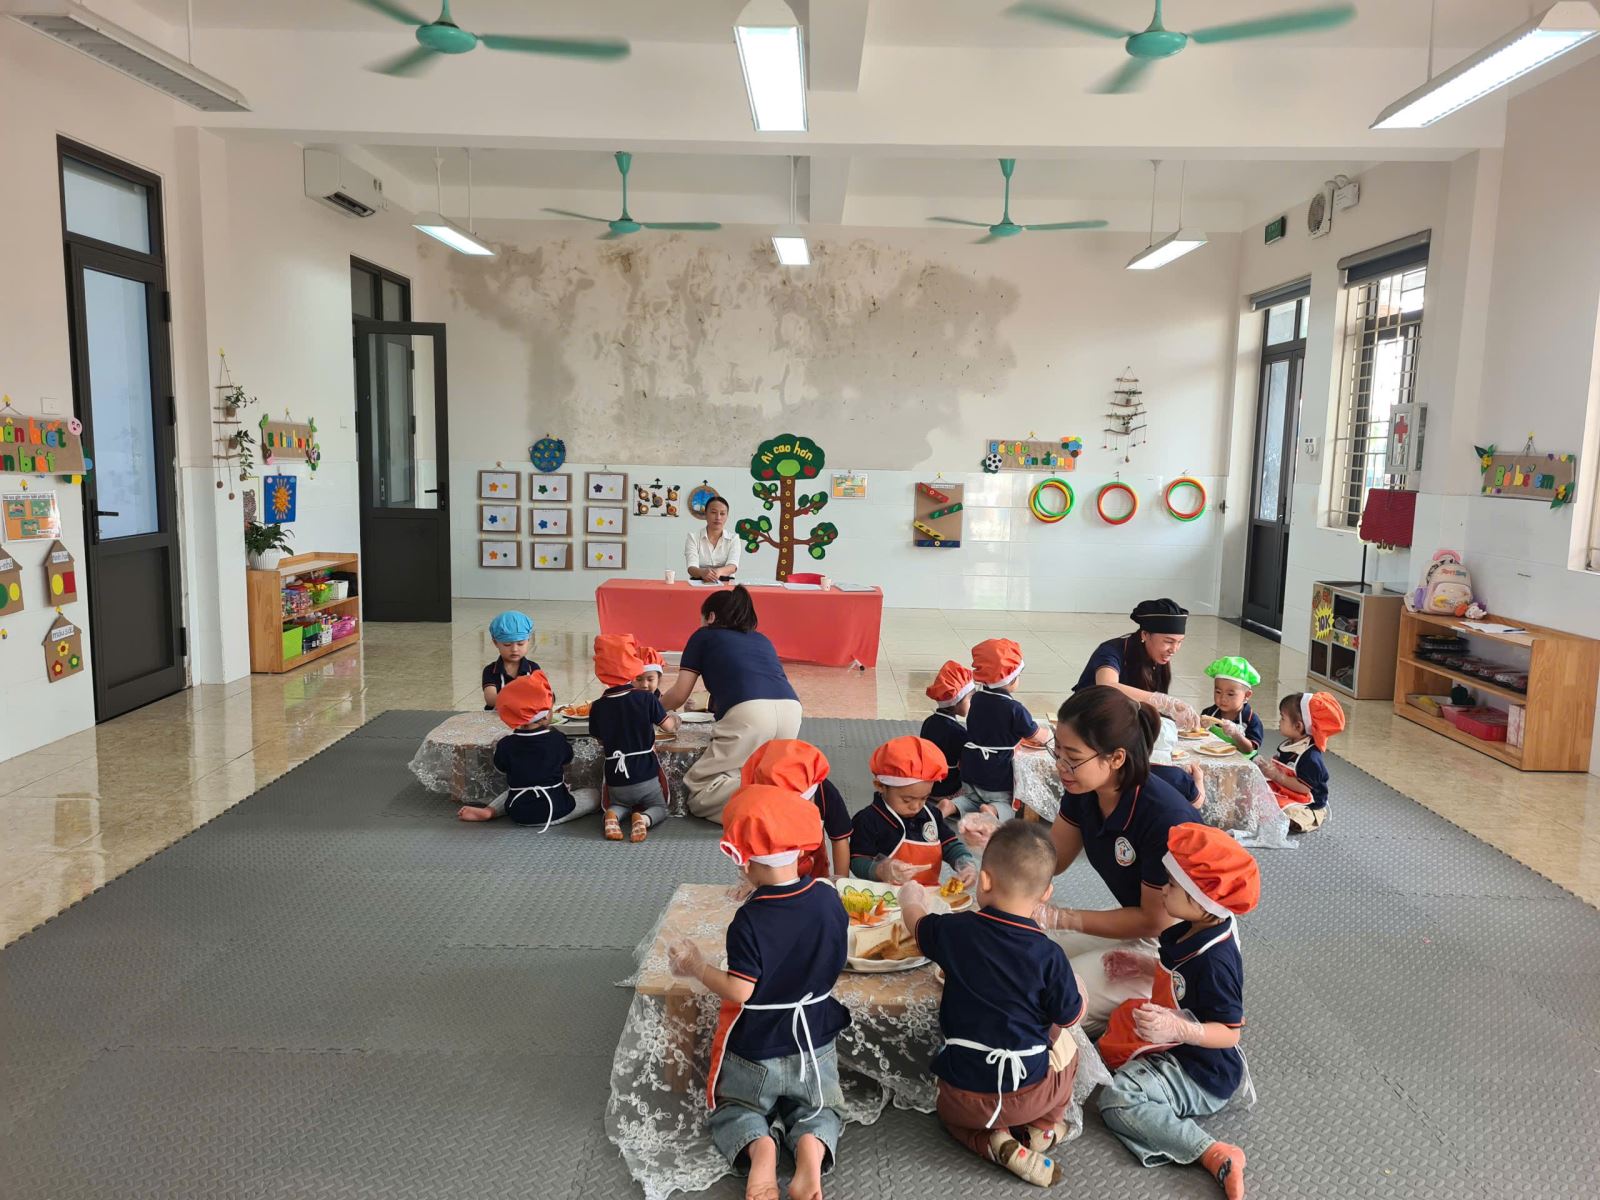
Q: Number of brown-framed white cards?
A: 9